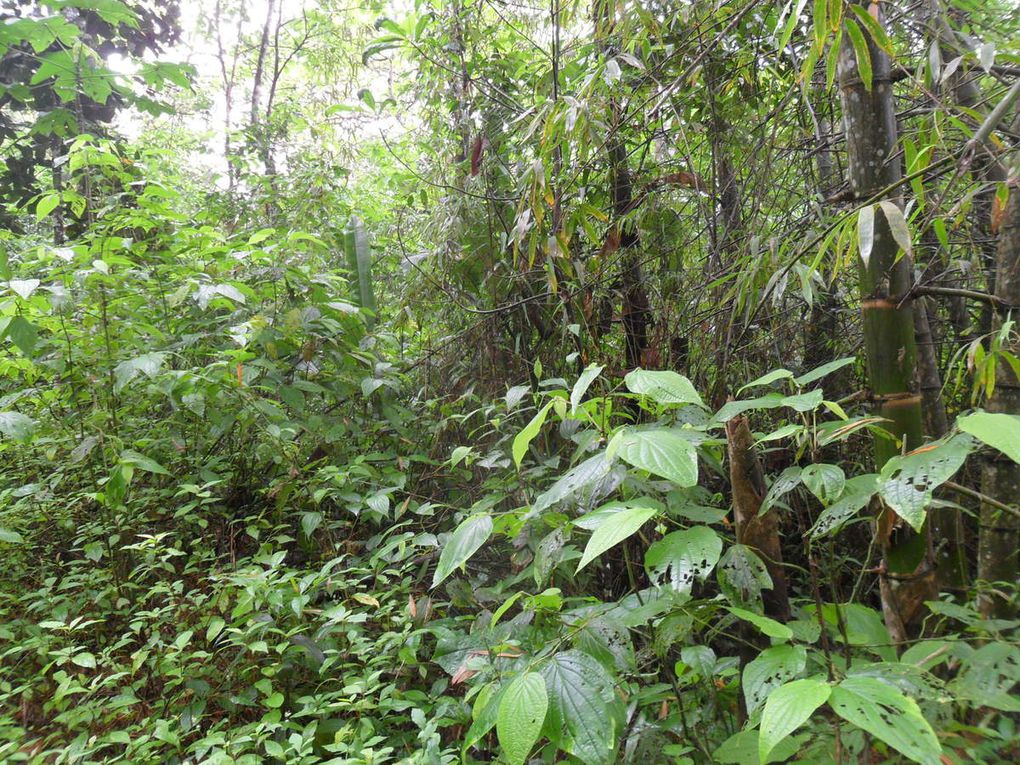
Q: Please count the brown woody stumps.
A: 1